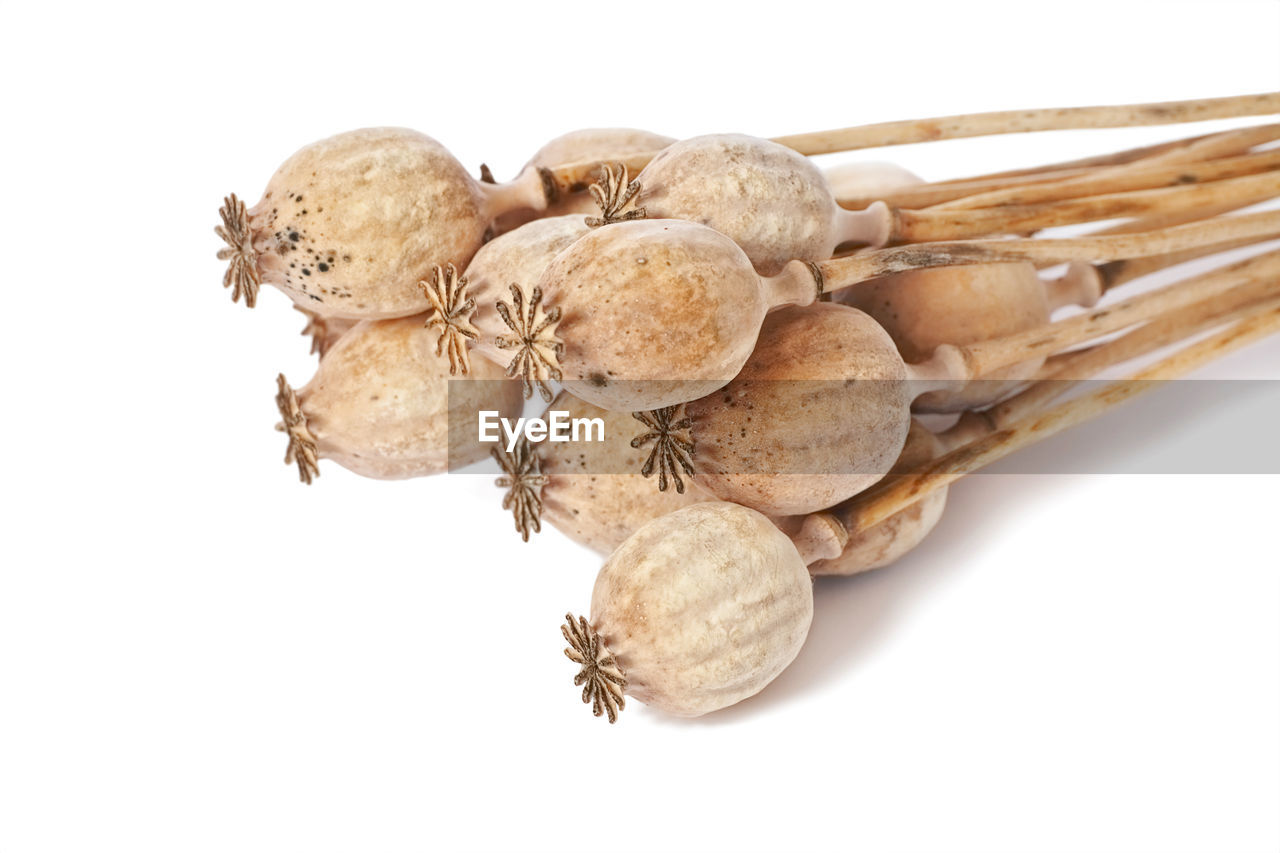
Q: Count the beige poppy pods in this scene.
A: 13